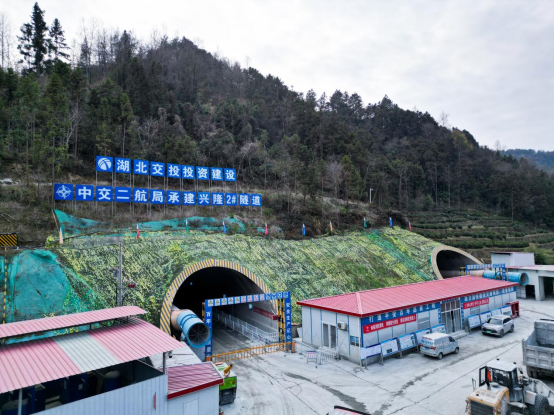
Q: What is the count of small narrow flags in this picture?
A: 10